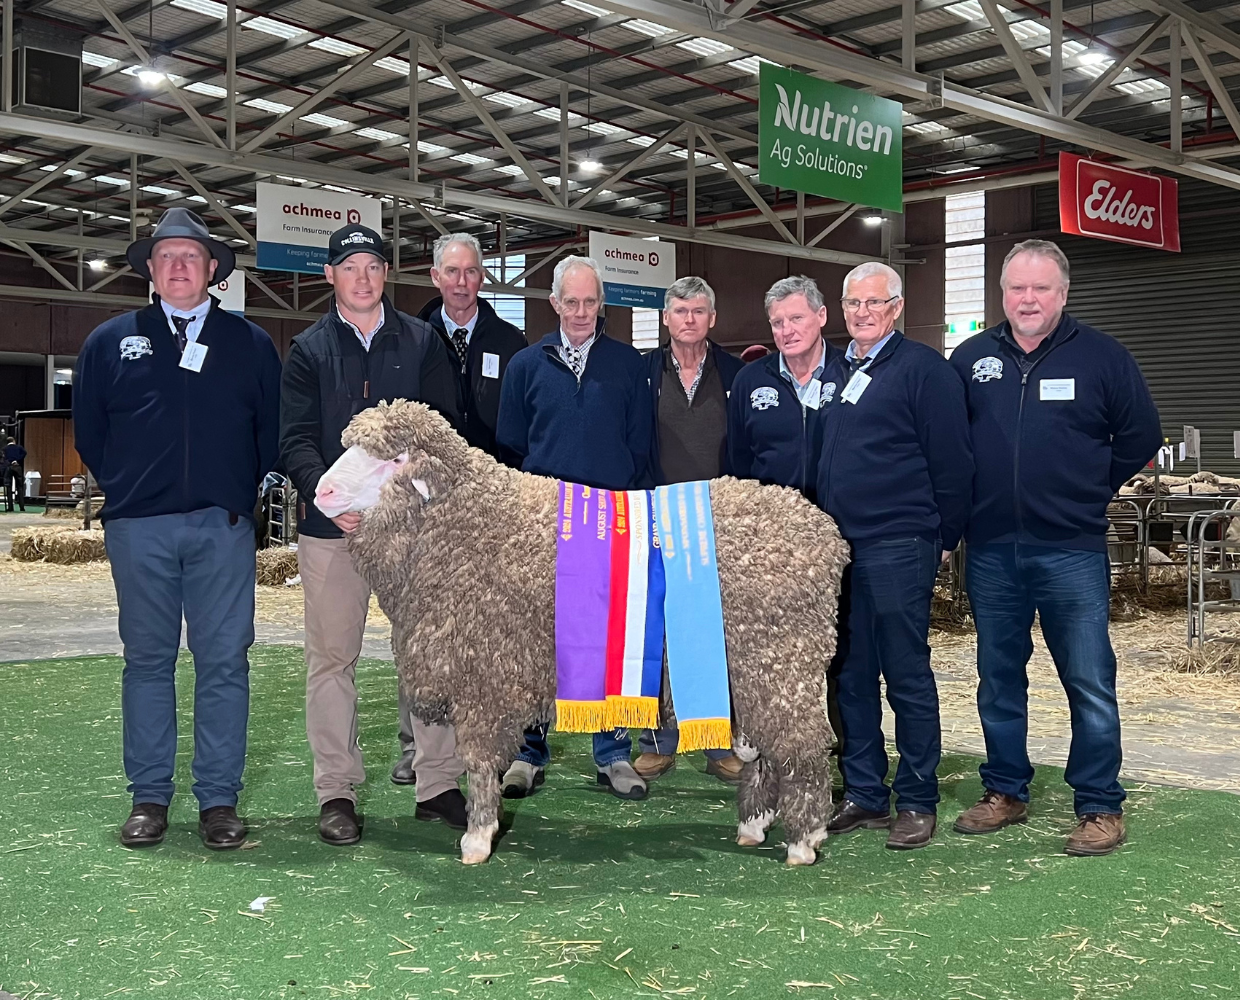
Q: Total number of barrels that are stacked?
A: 0